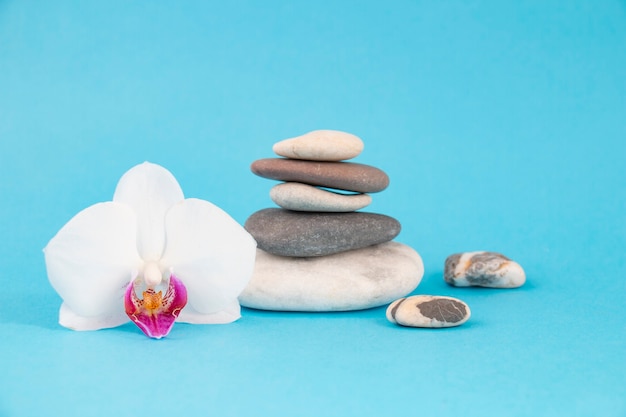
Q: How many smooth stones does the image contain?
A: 7